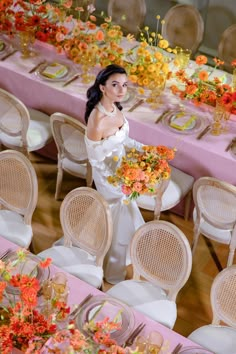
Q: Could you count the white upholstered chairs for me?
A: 8